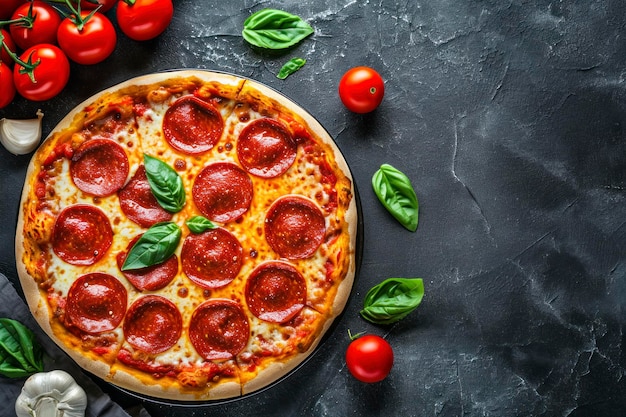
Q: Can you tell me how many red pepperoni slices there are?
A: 13